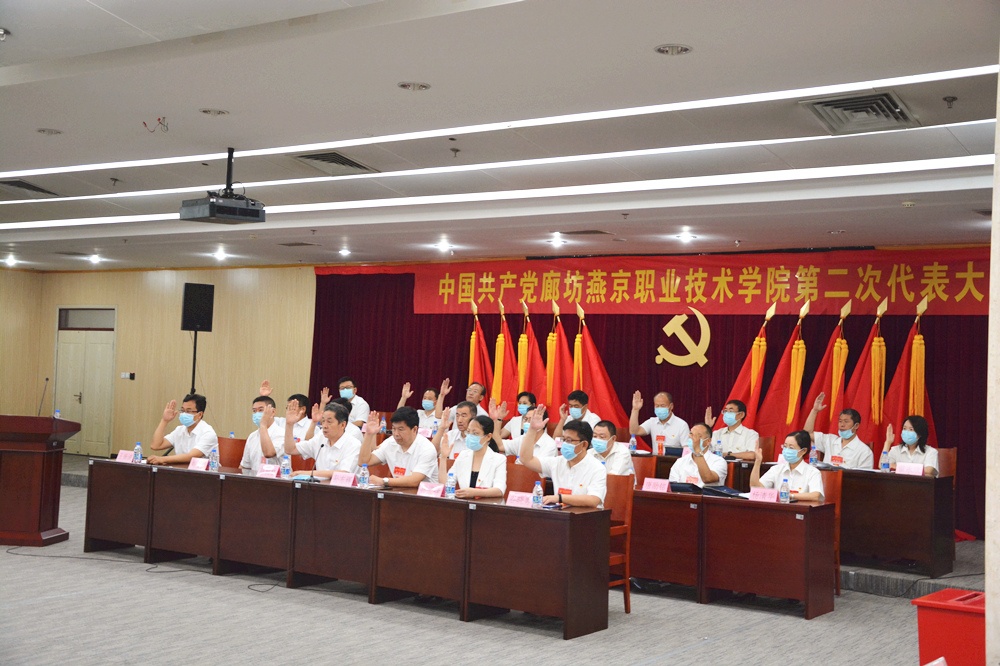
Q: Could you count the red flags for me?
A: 10